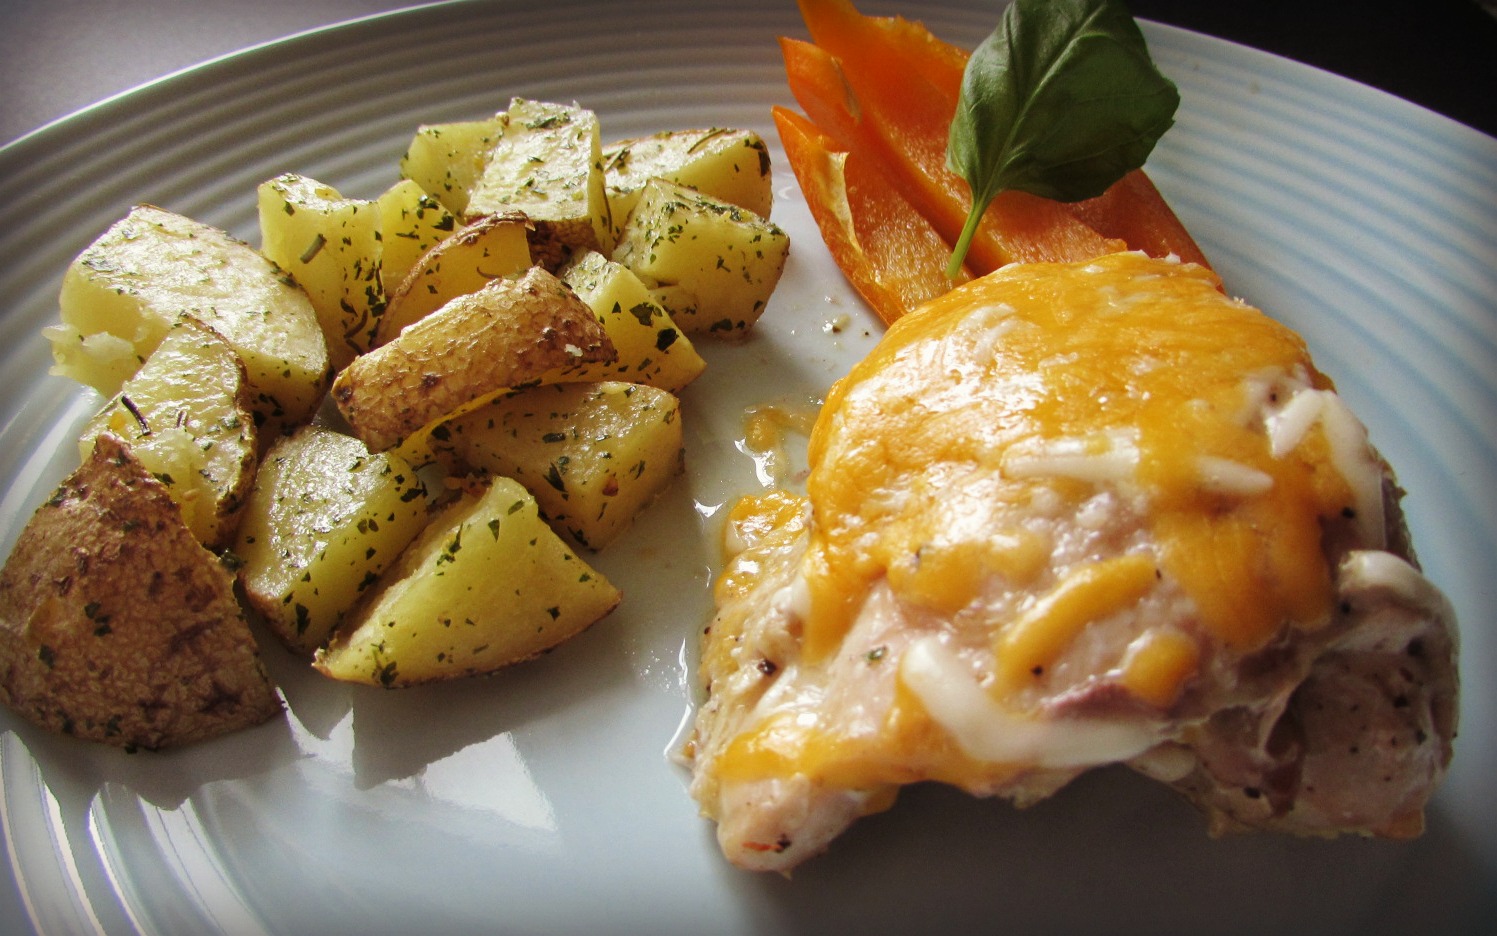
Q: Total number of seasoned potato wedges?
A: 15